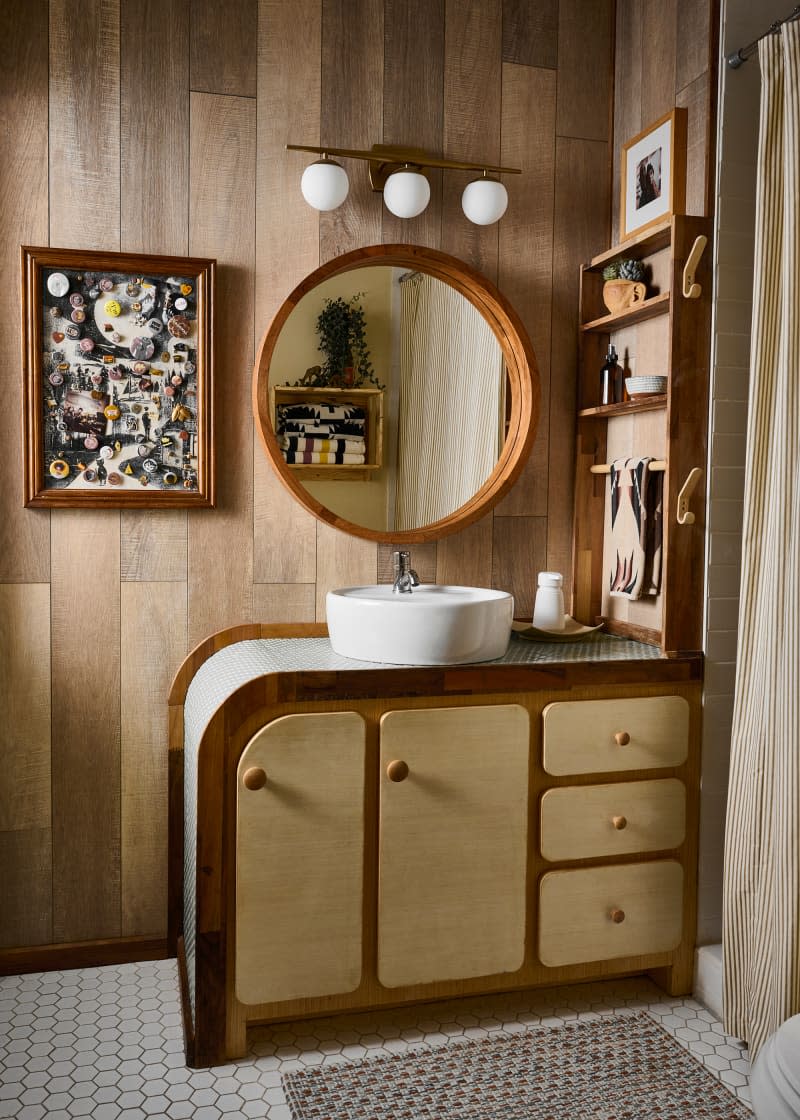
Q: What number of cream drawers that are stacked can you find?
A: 3